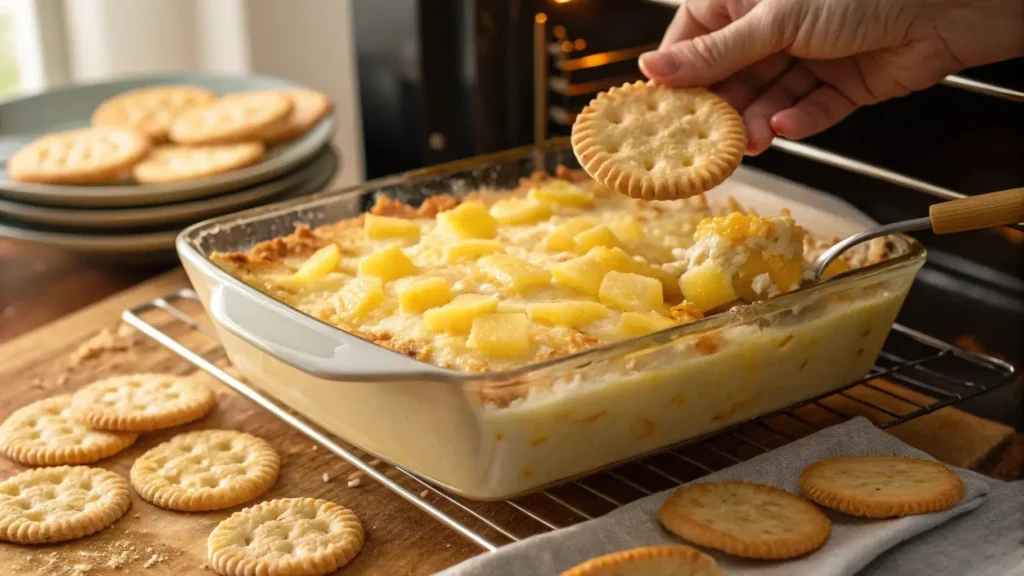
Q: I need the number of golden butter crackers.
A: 14